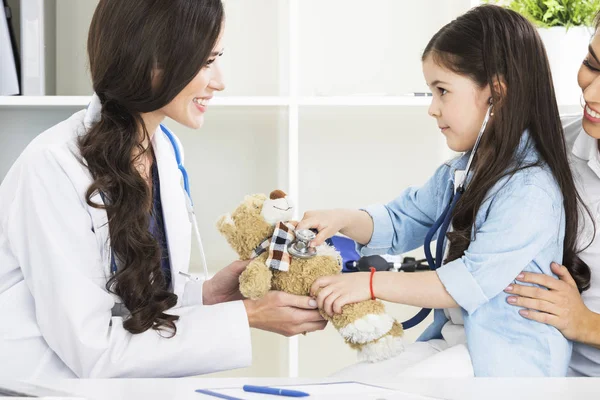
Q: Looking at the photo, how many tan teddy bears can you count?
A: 1